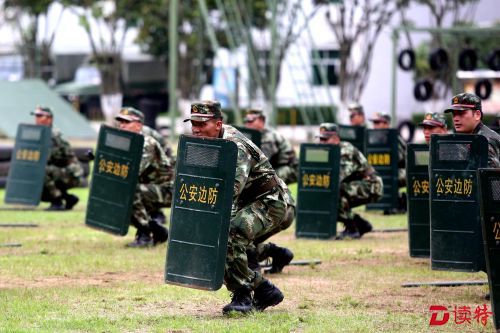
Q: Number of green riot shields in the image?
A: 10